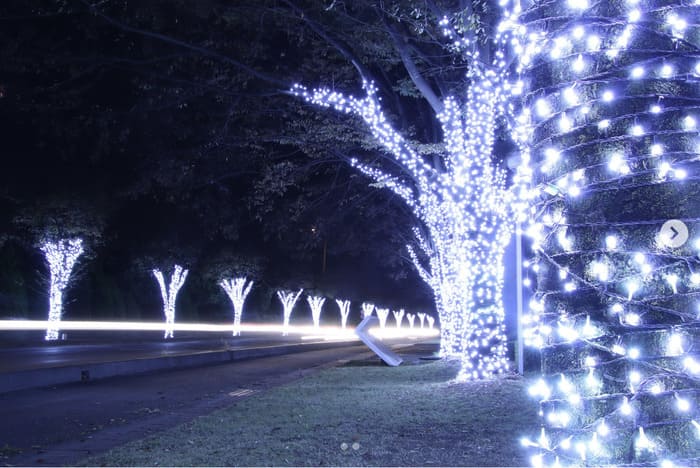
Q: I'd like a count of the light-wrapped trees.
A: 15